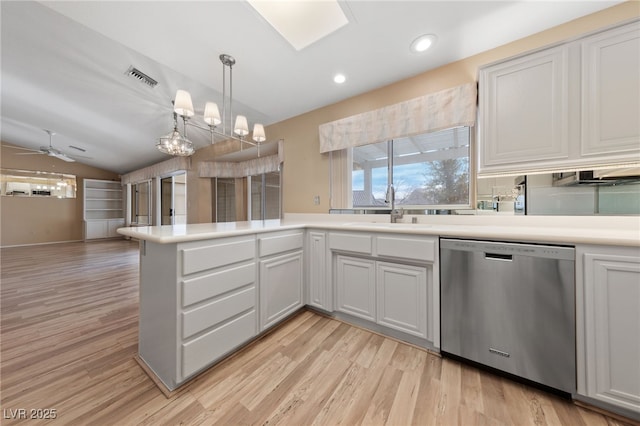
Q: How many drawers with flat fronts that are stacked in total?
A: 4